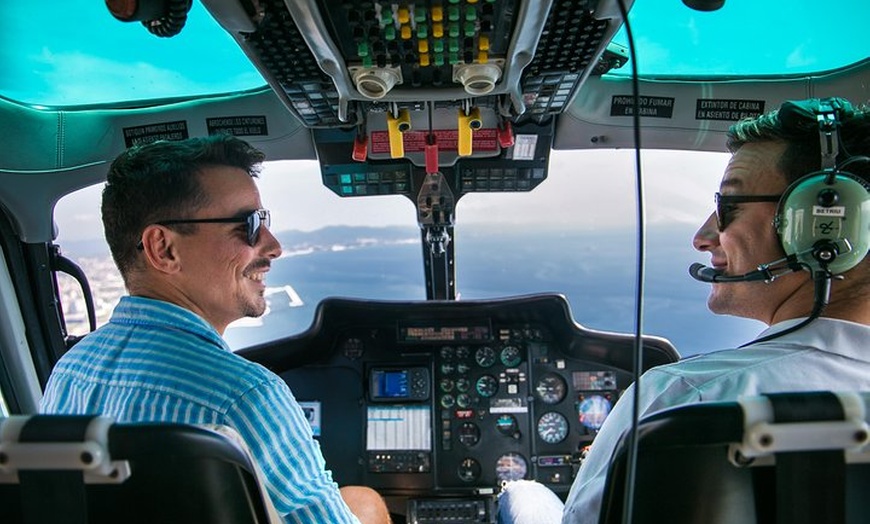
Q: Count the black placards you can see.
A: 4